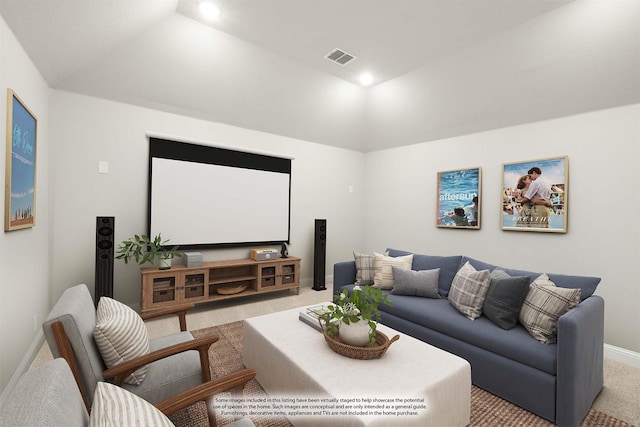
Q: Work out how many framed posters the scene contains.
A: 3